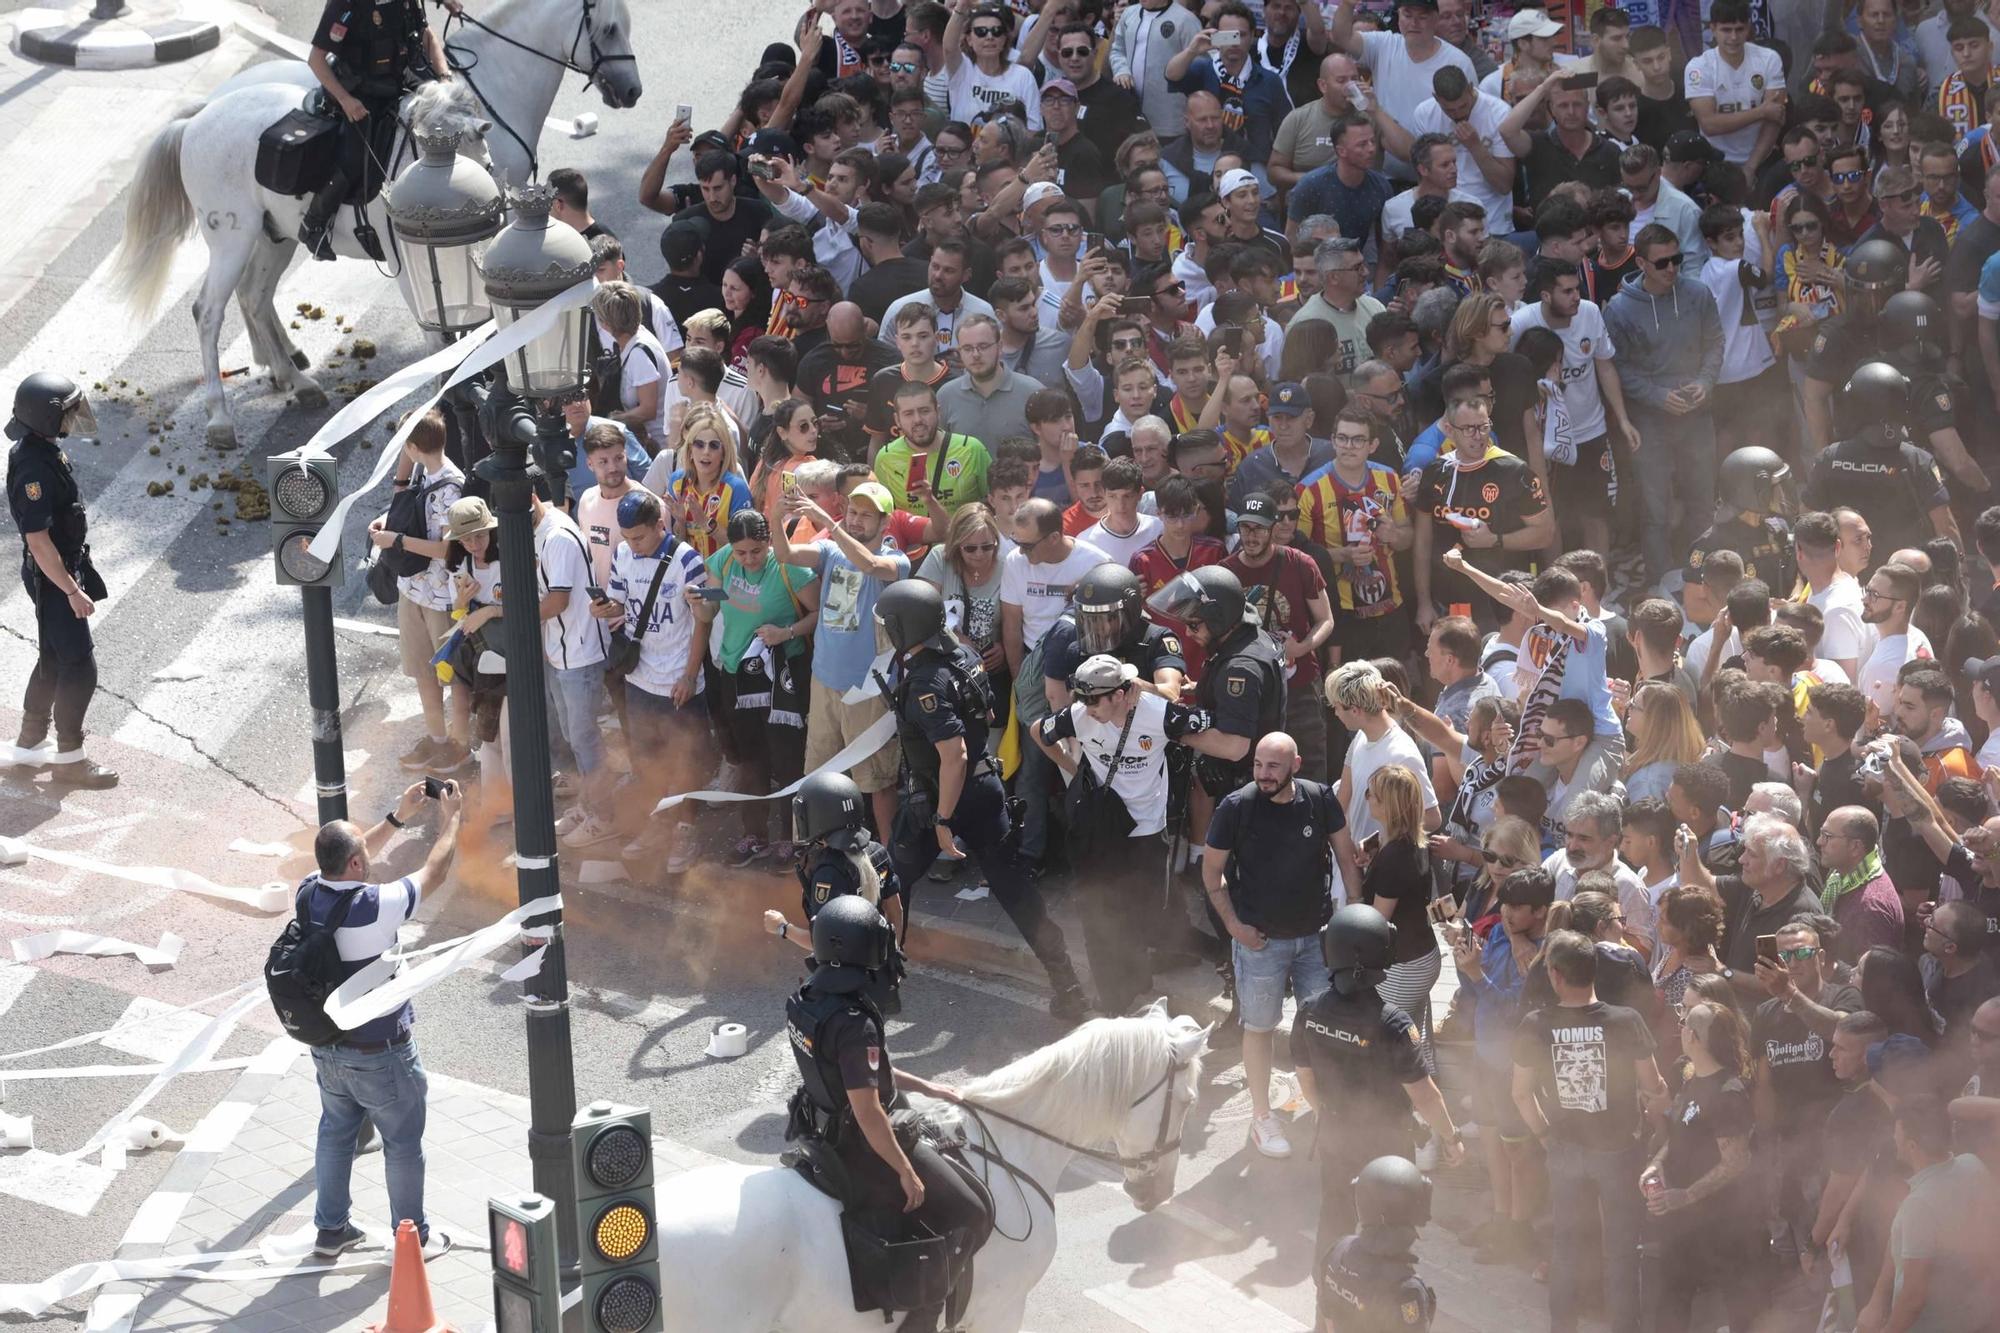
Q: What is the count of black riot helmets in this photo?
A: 12